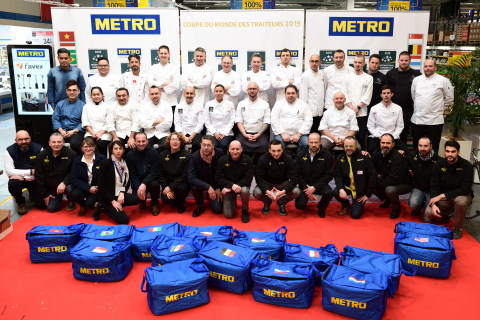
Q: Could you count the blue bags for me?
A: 15